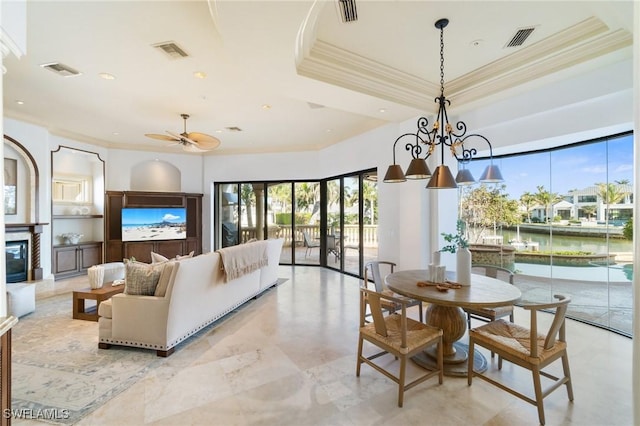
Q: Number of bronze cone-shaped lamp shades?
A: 5